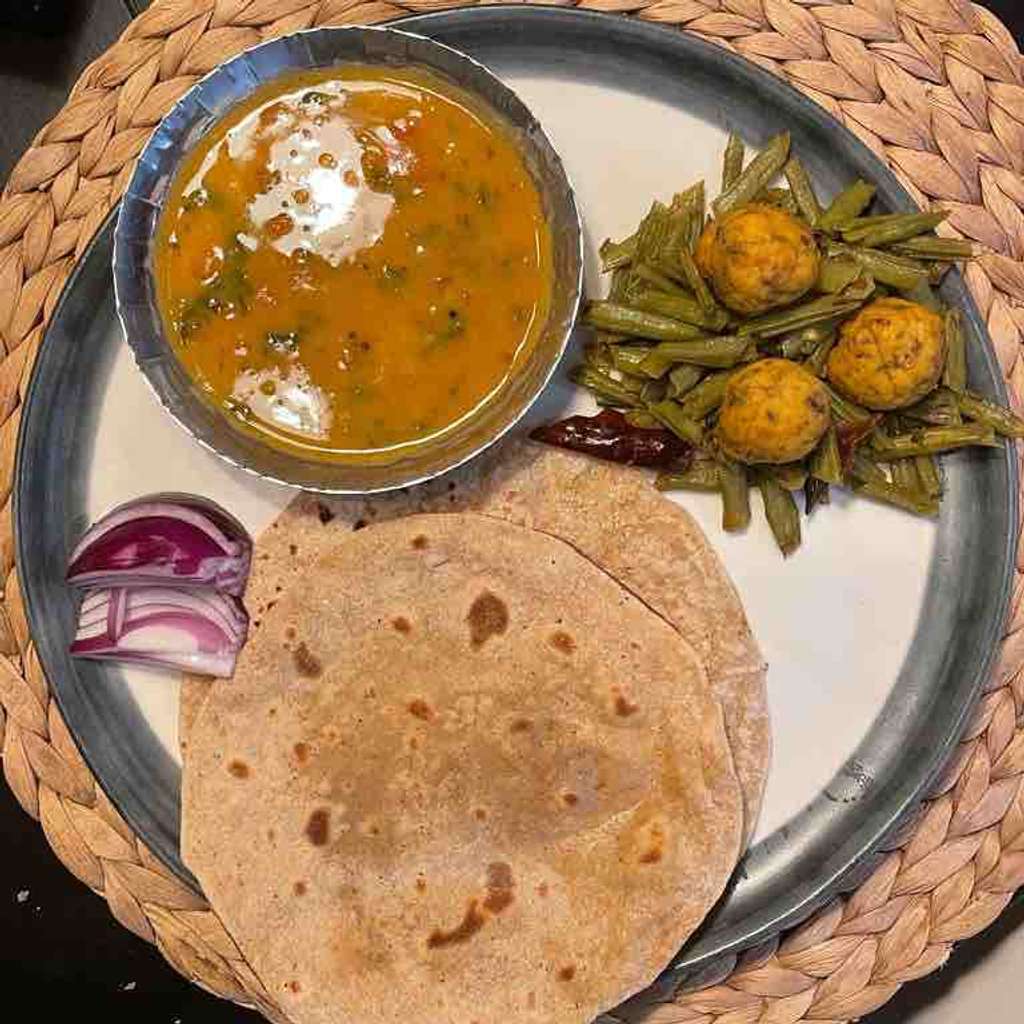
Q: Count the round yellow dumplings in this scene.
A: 3